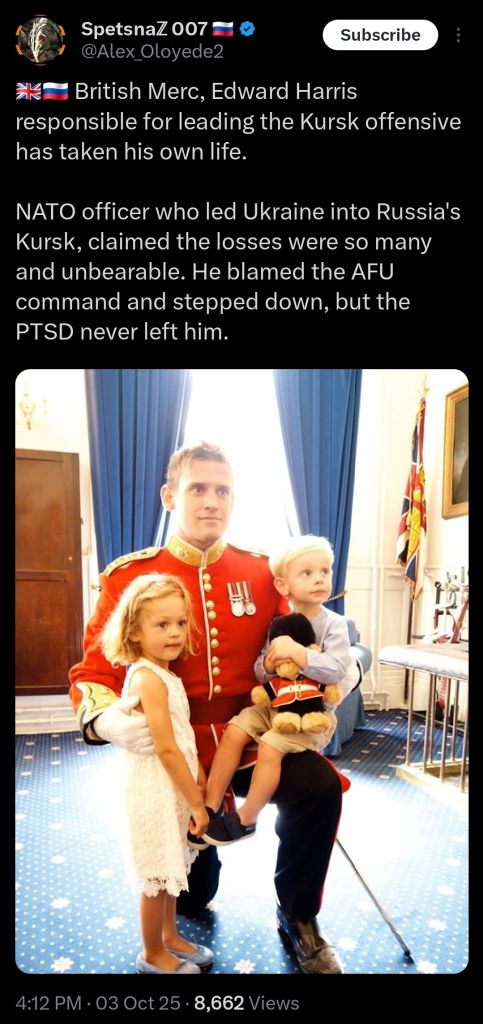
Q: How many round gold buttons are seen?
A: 9